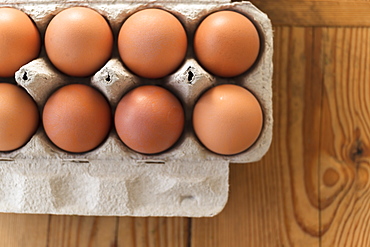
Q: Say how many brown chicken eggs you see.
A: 8